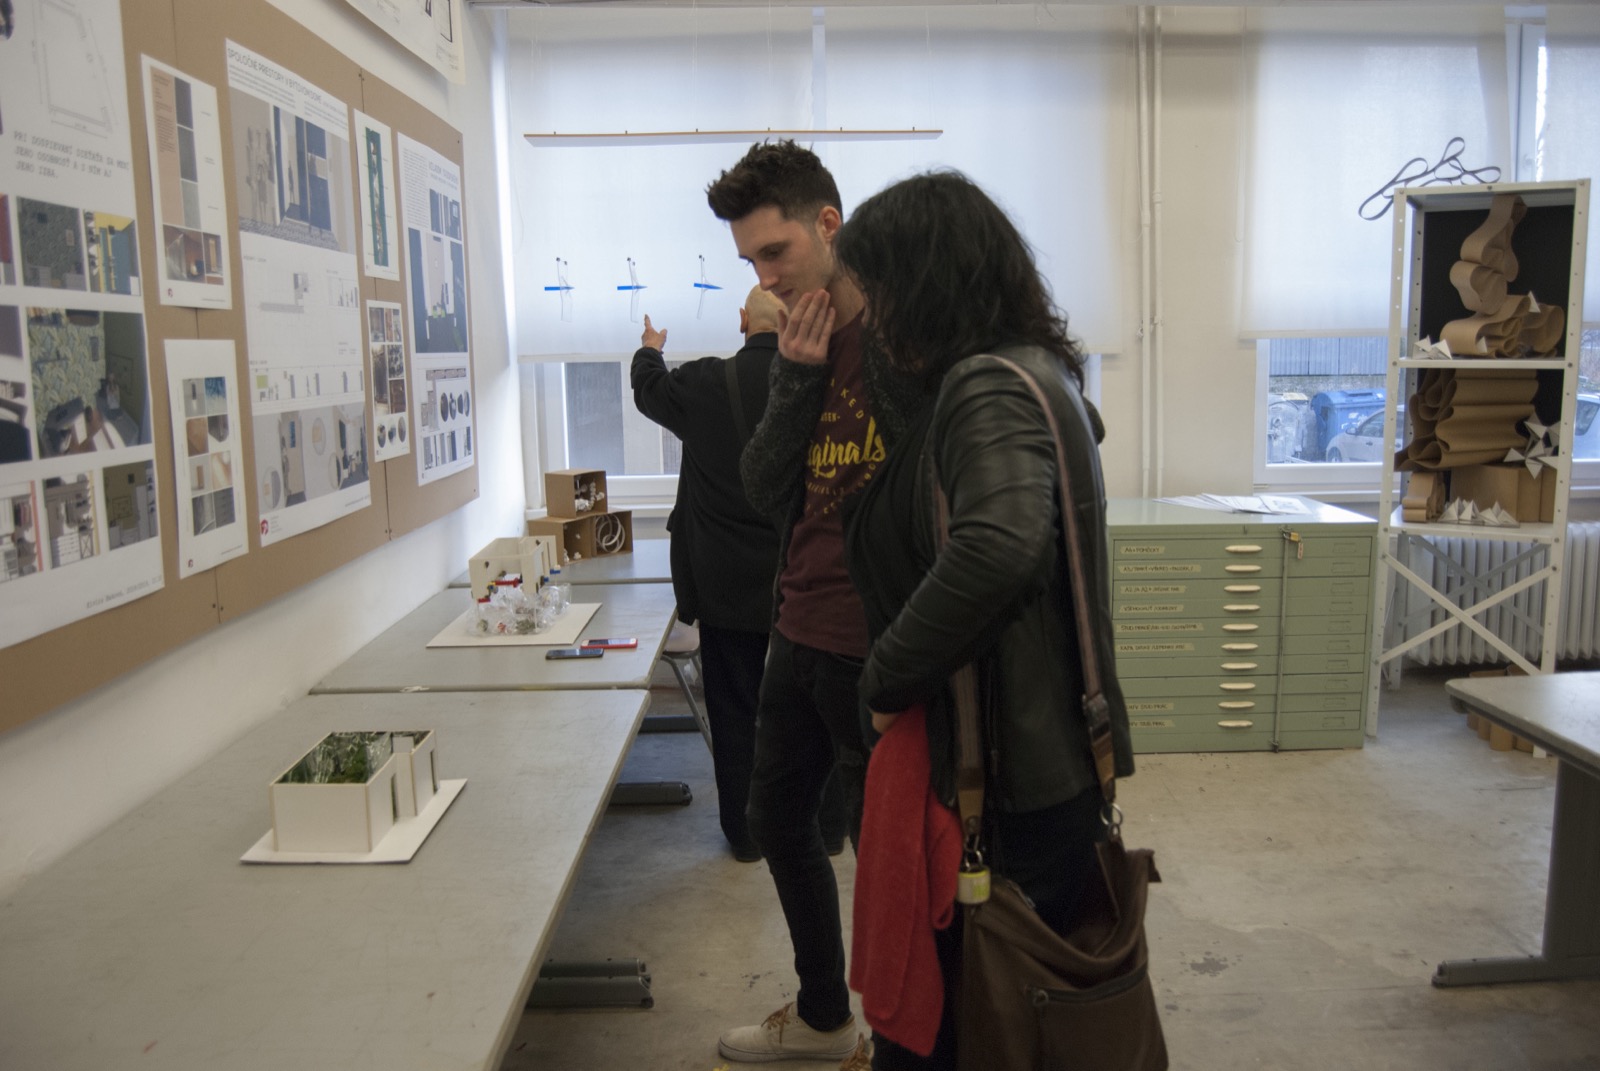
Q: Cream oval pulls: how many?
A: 10